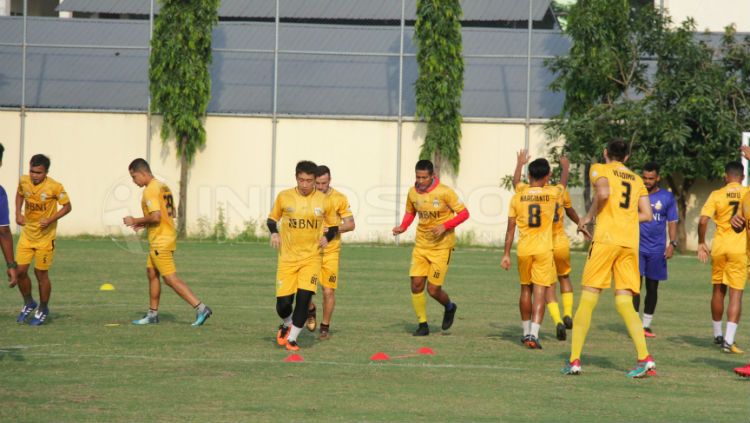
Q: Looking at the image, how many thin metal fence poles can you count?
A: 5